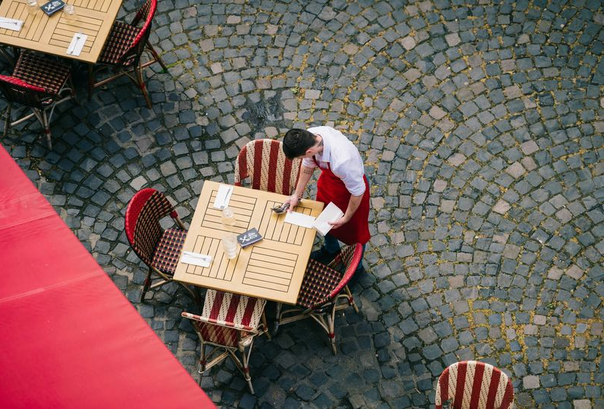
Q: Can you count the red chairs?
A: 7